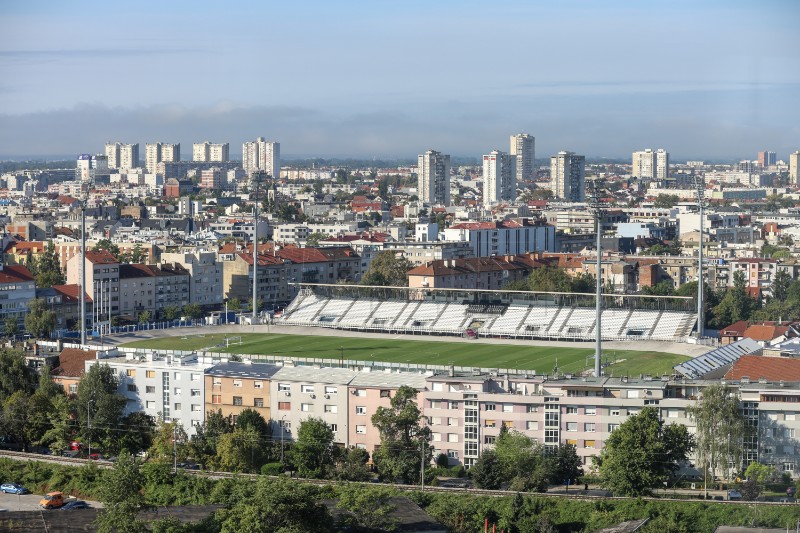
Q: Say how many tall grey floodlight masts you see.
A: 4